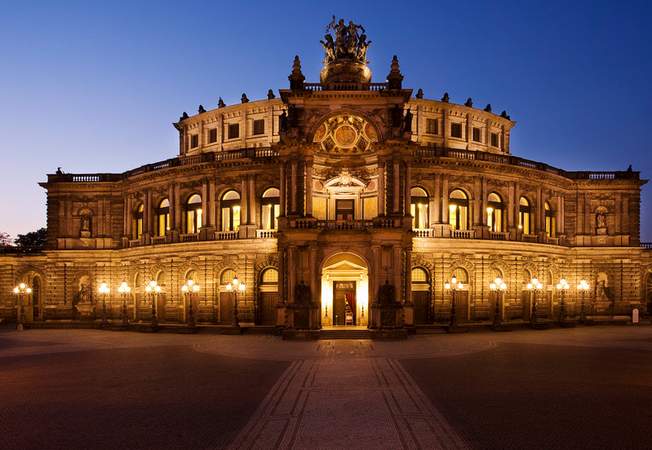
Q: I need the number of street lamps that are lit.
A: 11